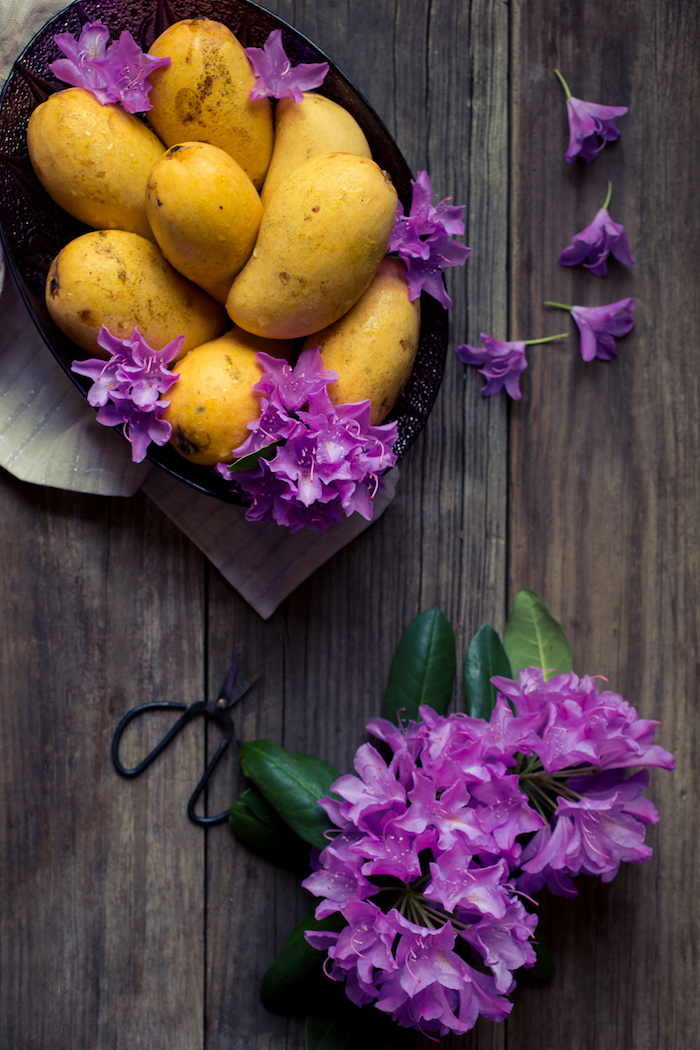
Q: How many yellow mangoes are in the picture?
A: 8